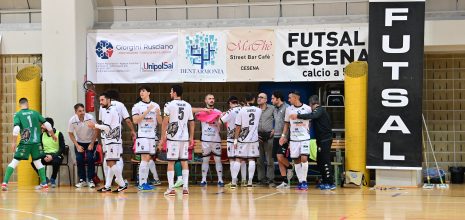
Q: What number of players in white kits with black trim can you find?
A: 8